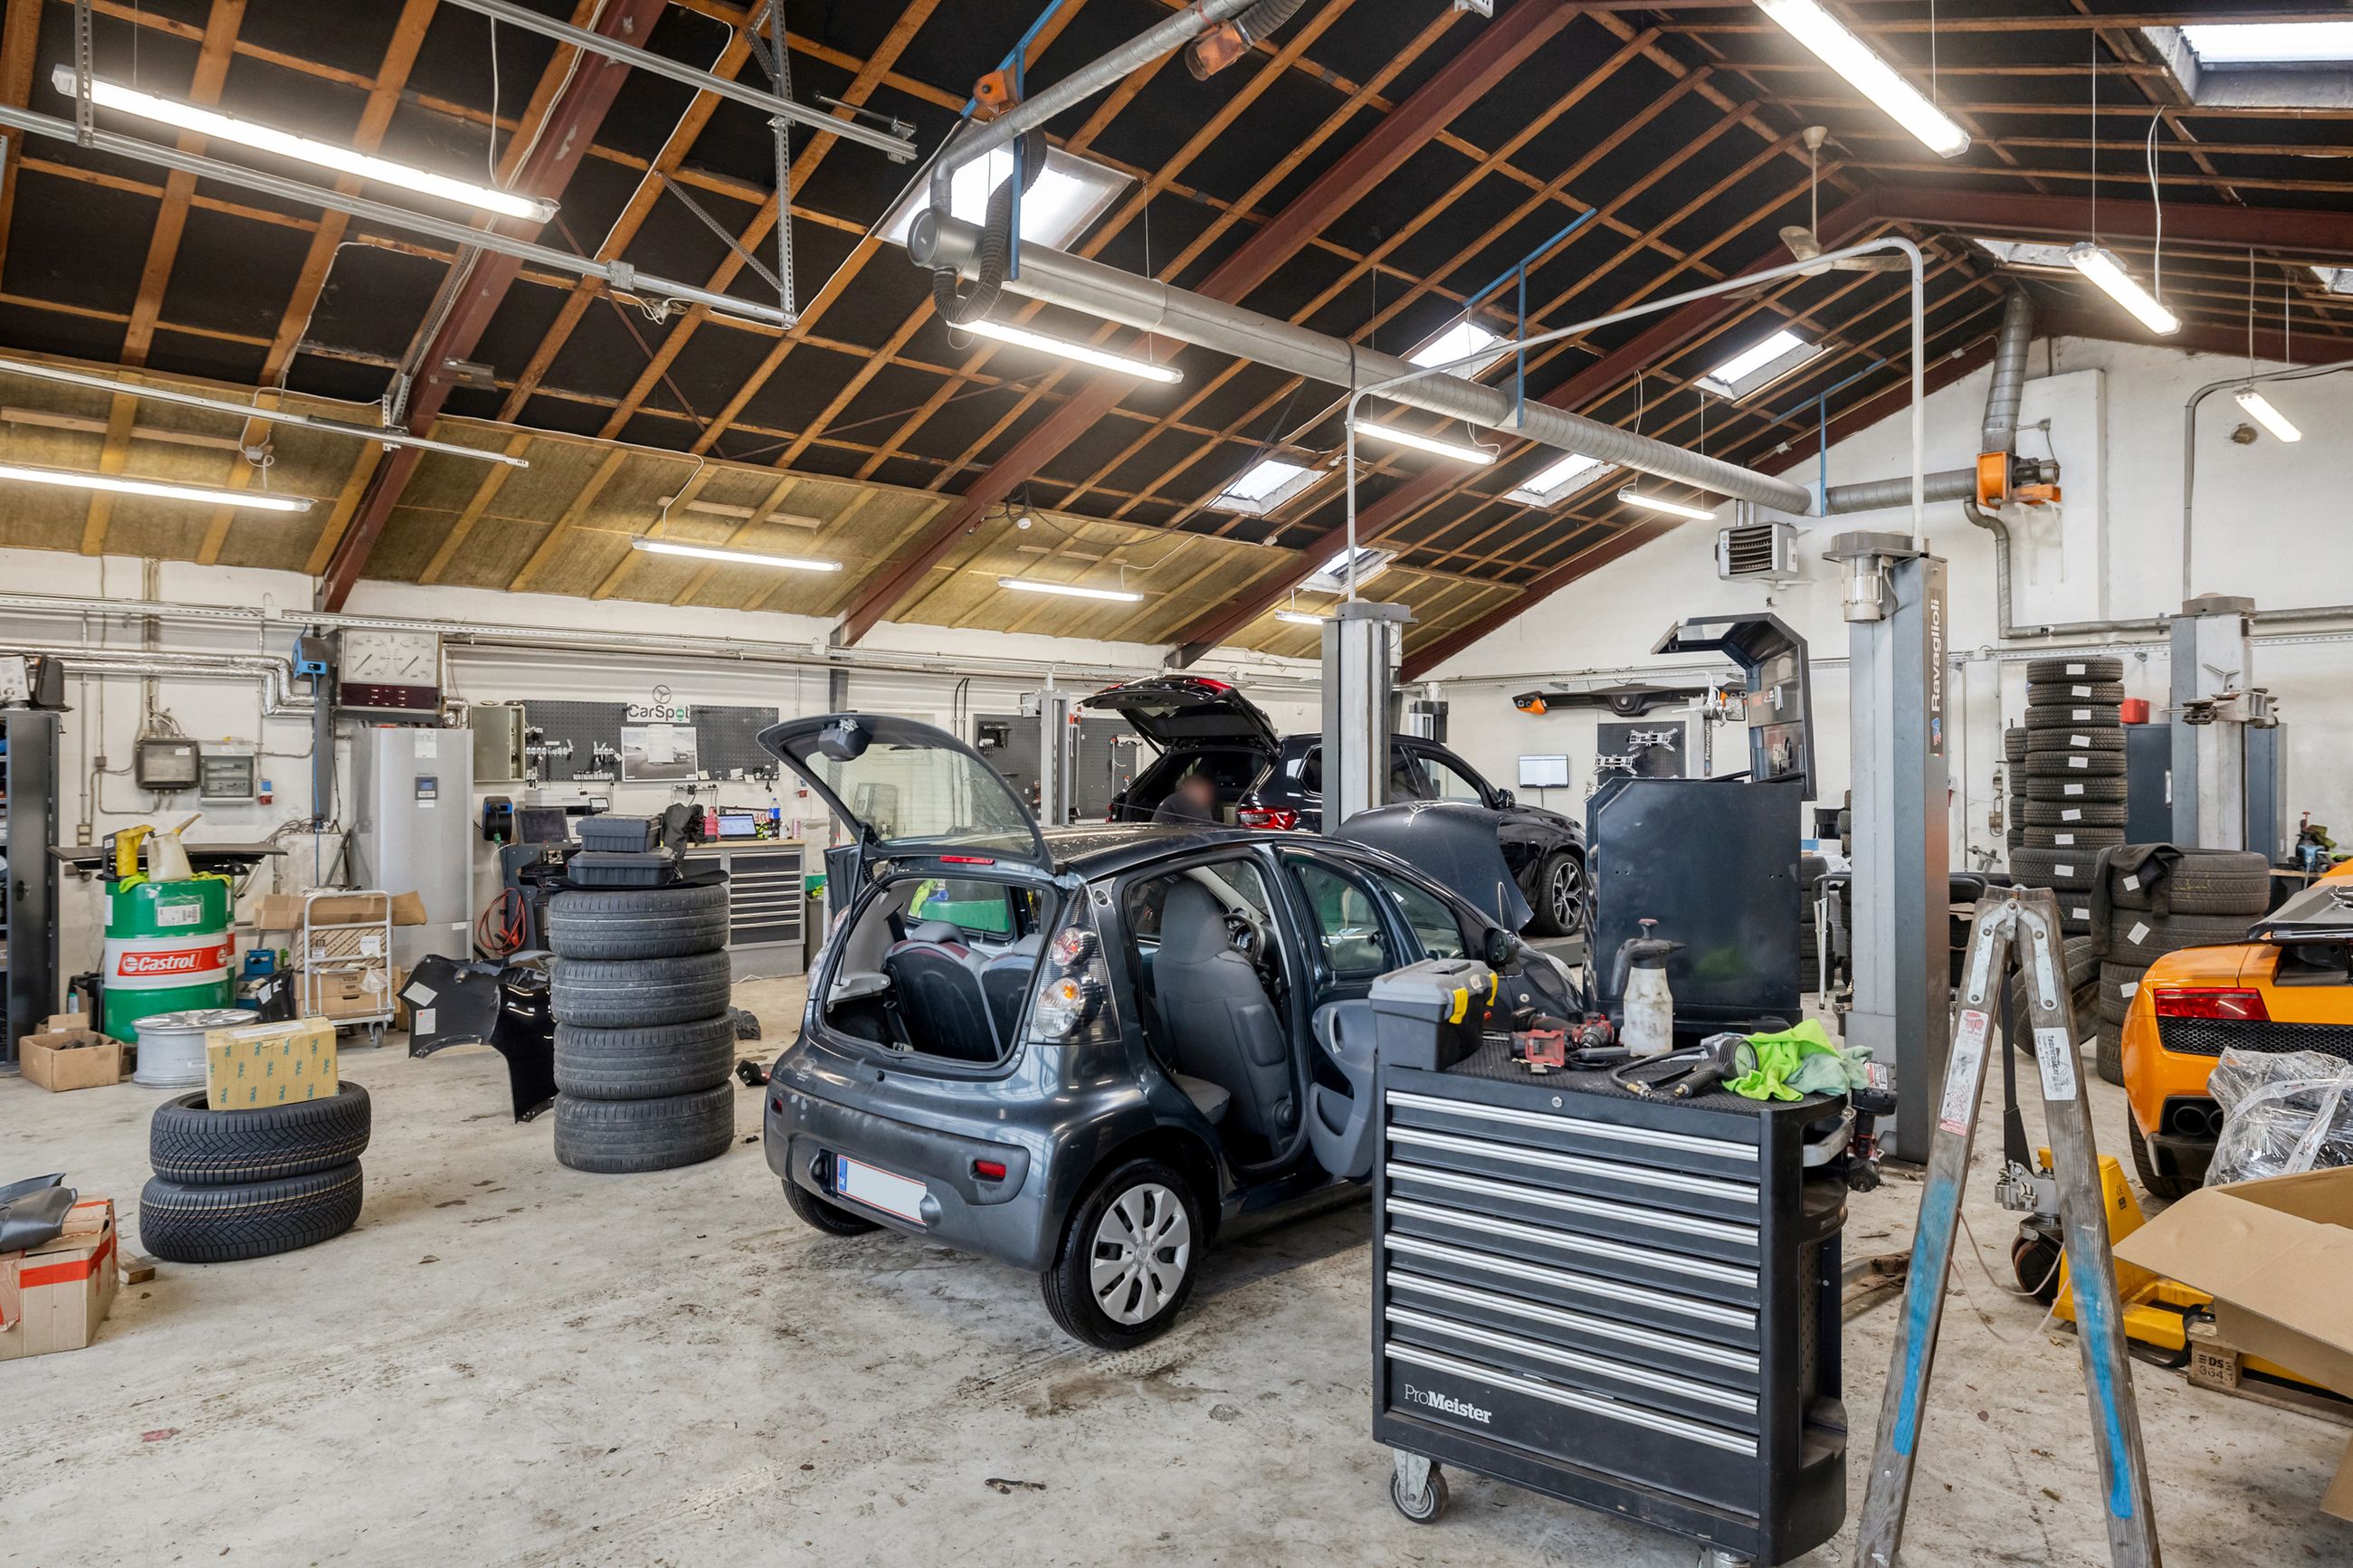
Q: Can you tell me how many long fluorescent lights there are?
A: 11